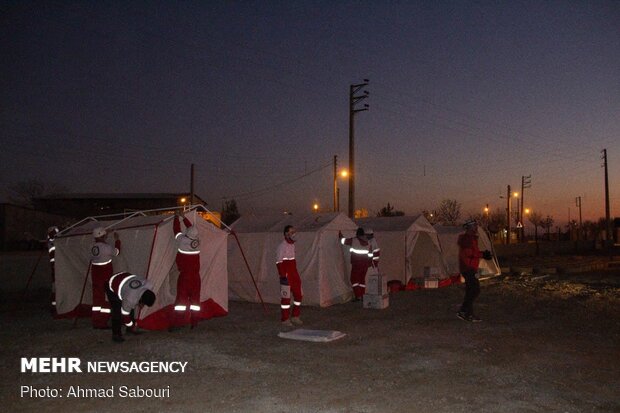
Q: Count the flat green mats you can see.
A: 0